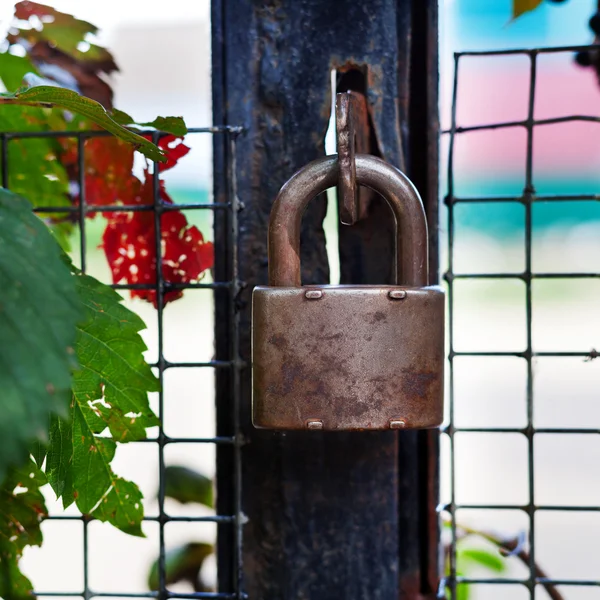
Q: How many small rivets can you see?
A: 4